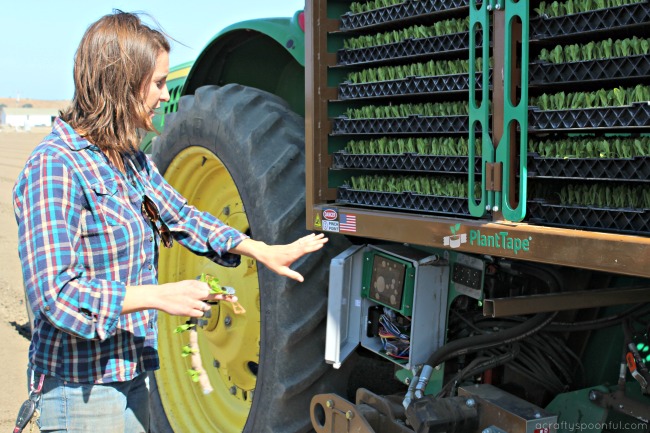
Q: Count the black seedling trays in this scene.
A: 11